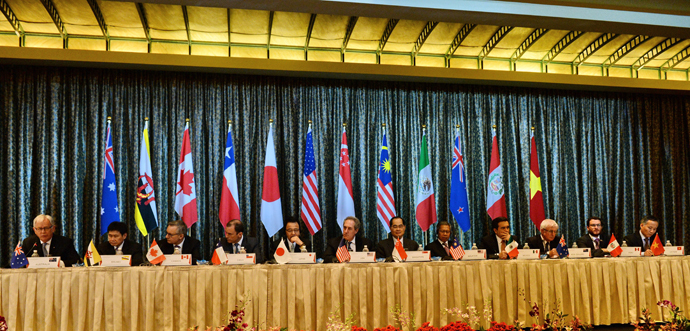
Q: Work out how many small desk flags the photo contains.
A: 12